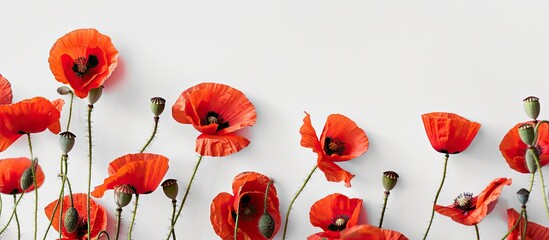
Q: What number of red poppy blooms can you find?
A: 15